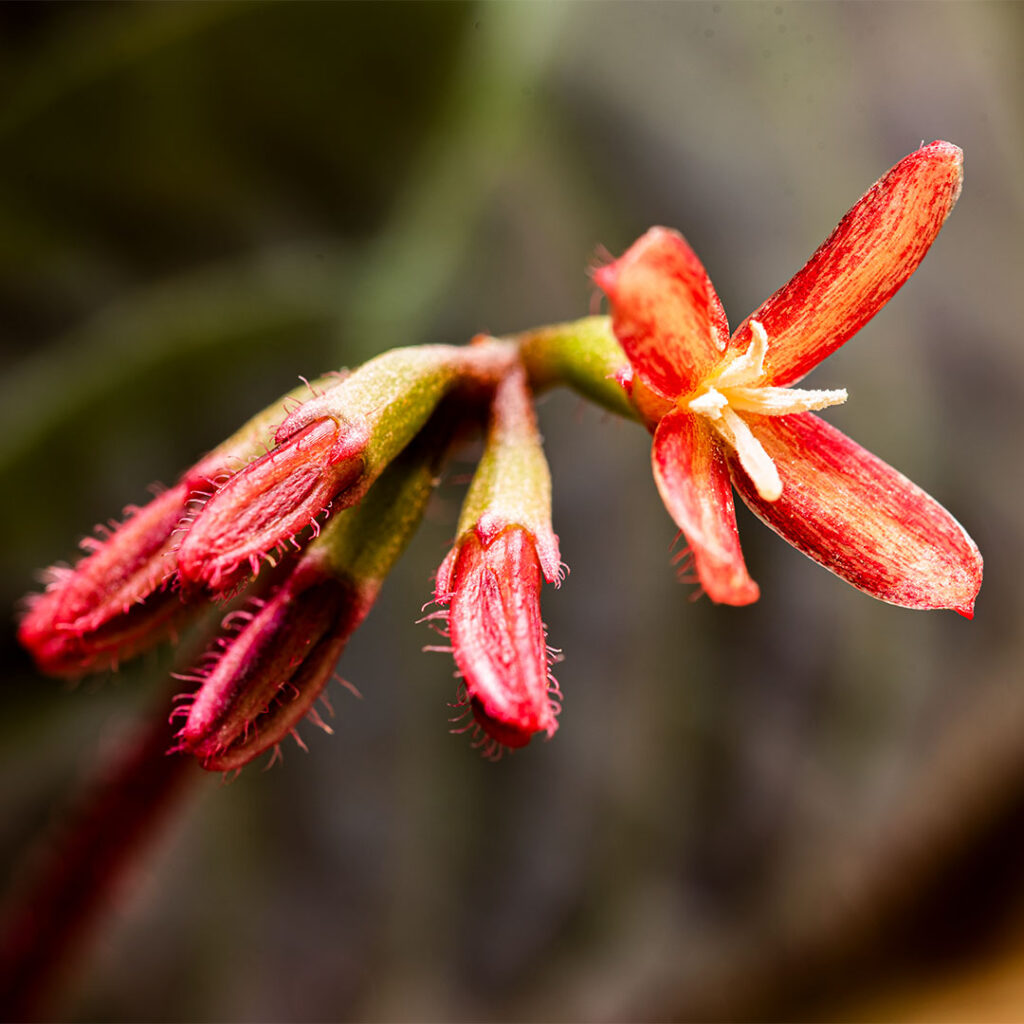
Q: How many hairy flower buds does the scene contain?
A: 4